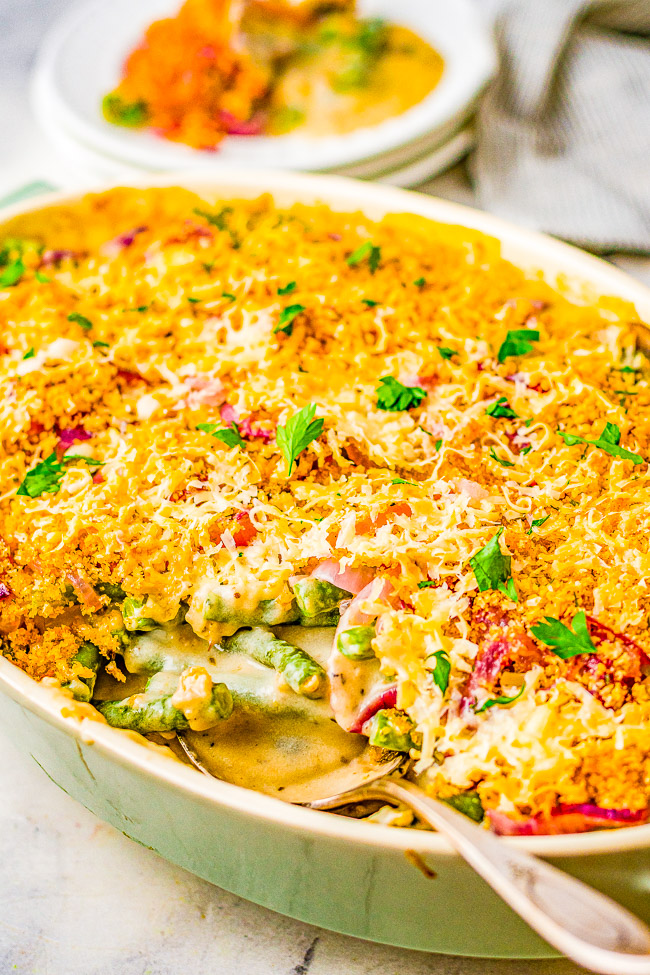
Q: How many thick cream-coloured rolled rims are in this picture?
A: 1